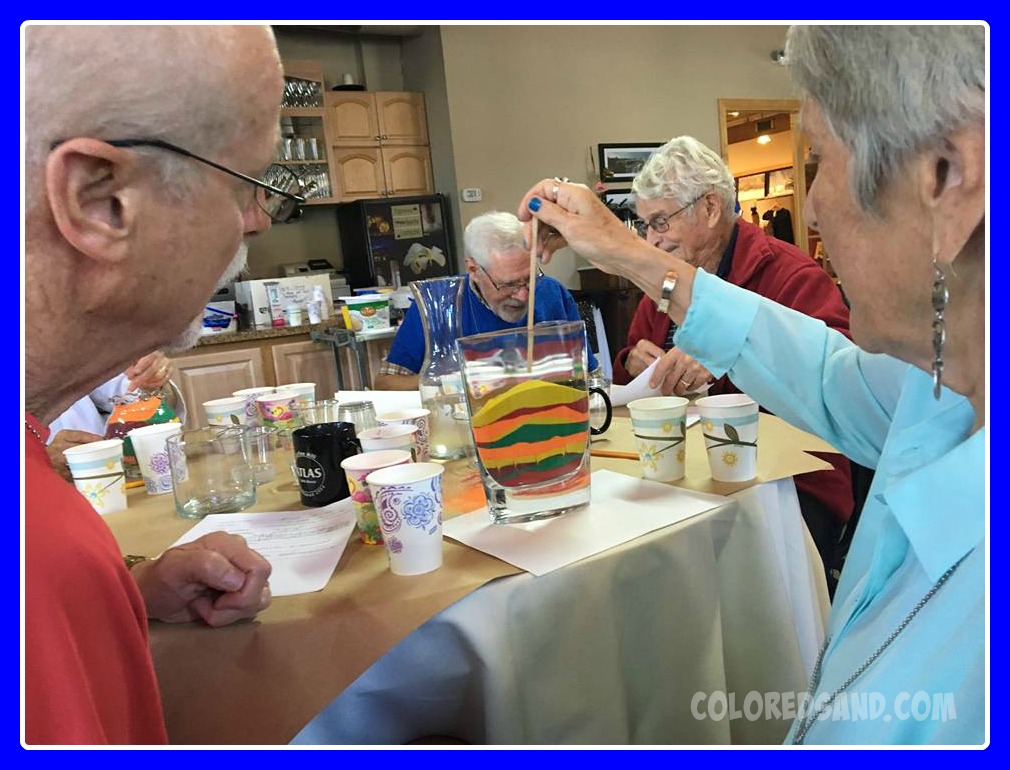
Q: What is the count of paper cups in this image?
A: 12